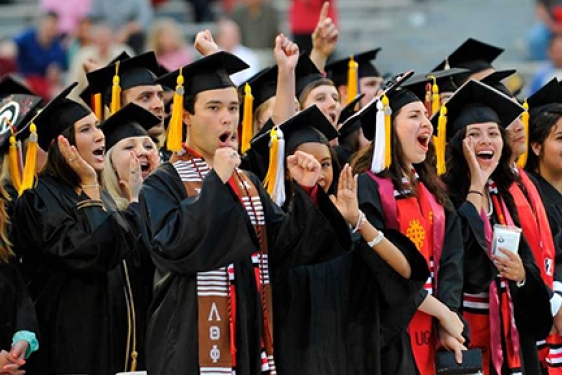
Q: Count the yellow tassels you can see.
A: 12